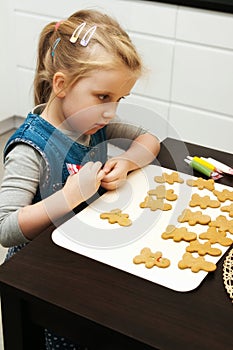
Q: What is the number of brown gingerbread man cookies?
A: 15